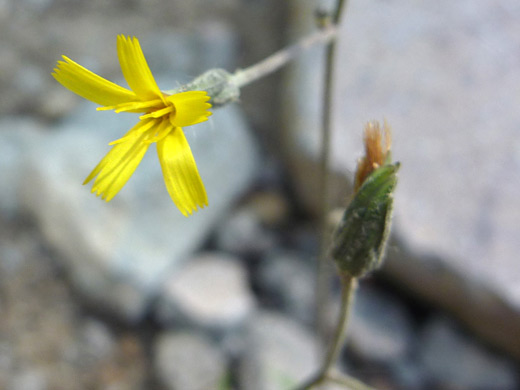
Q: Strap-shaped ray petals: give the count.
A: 5